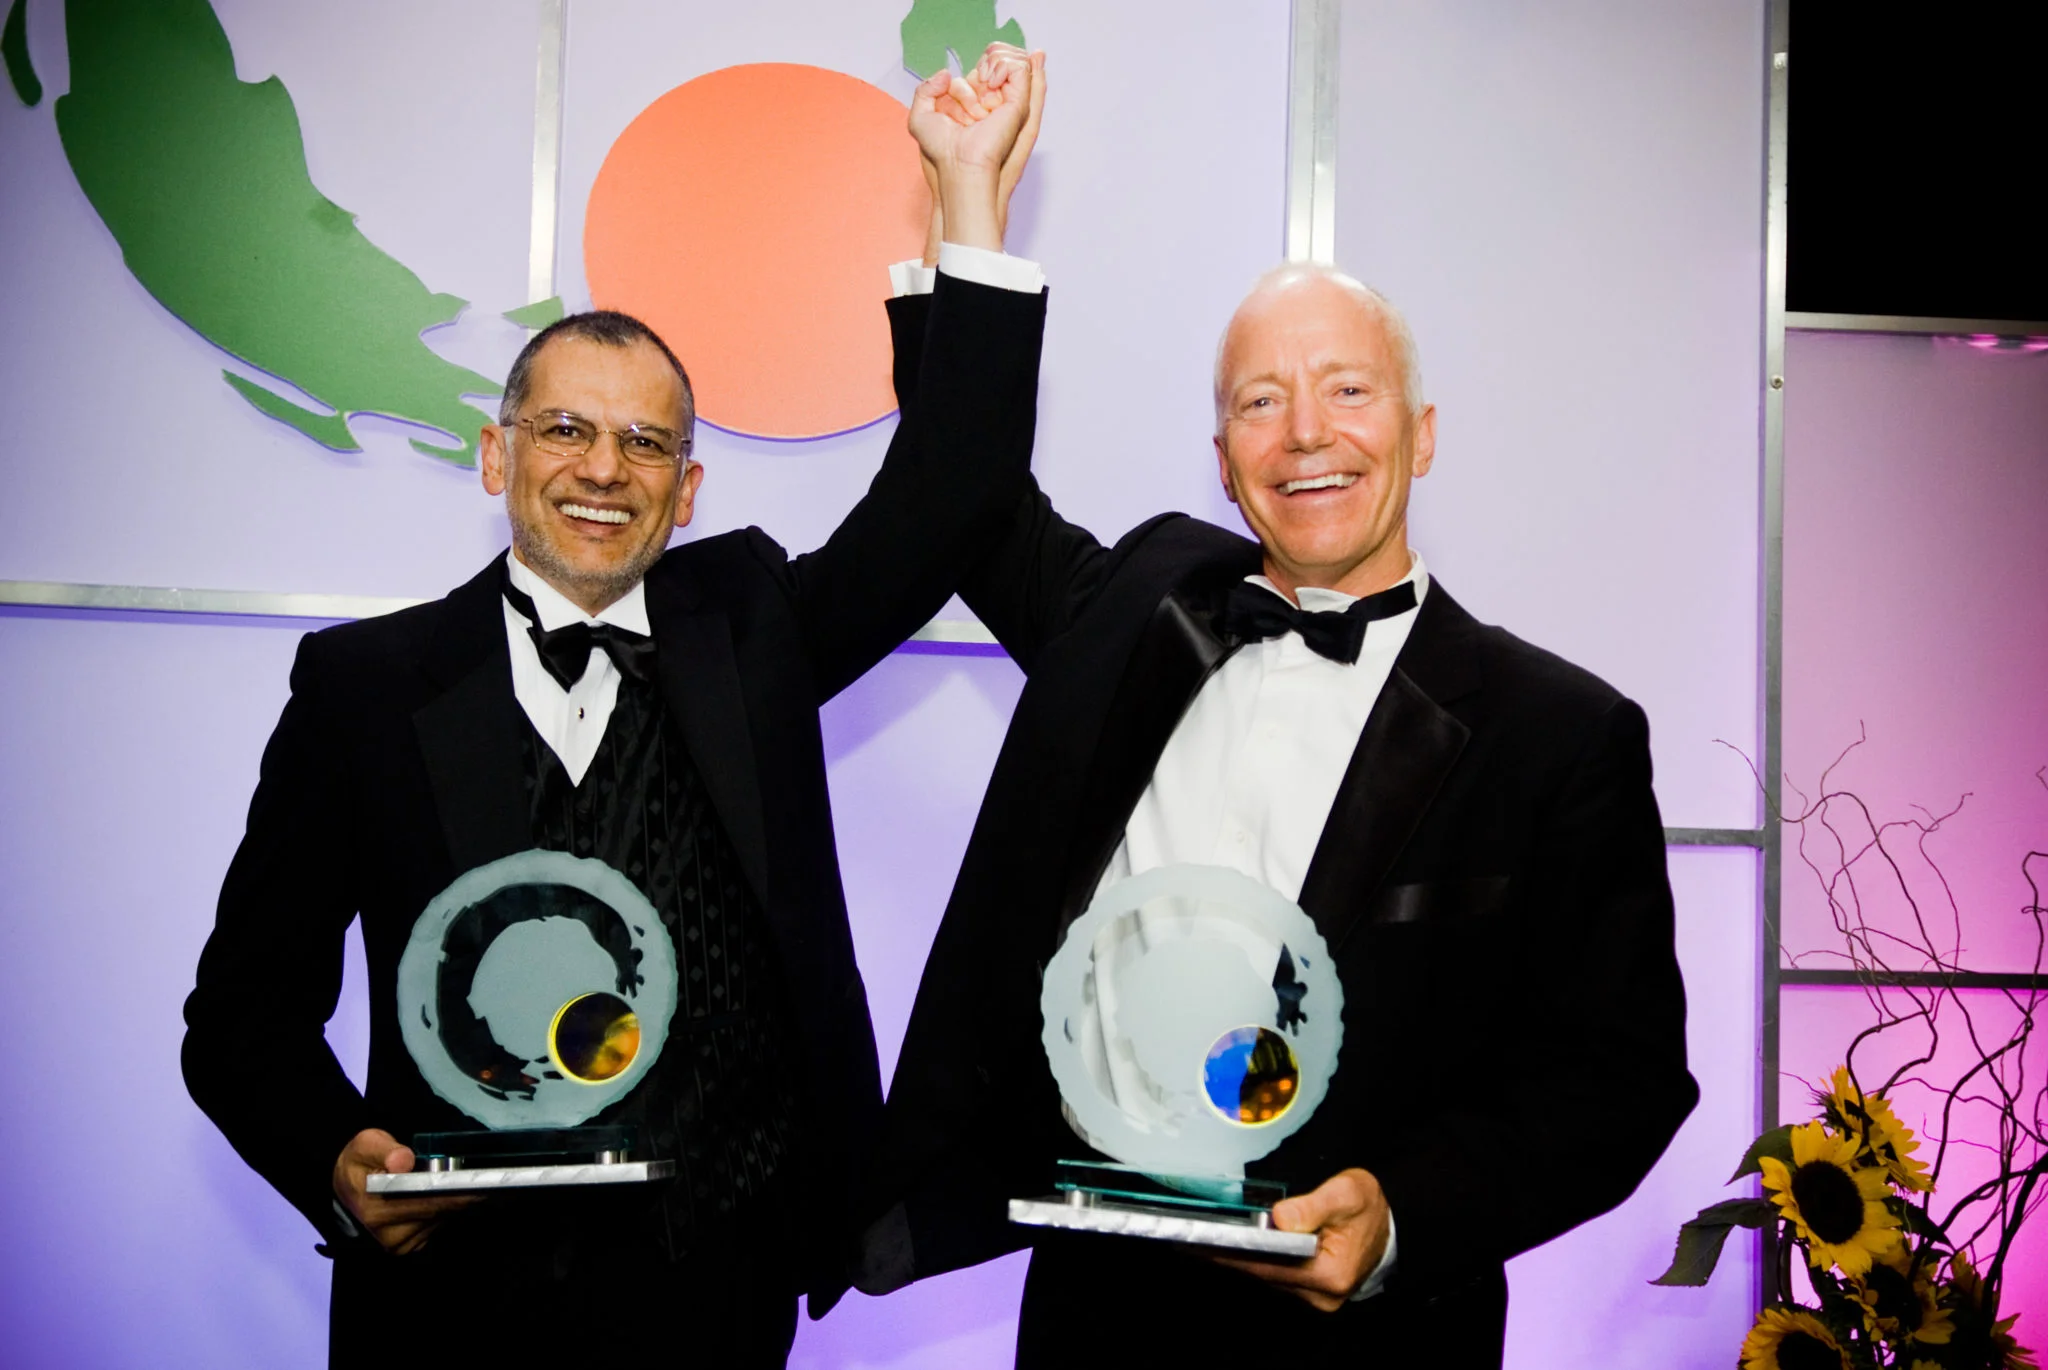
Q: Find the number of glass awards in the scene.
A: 2